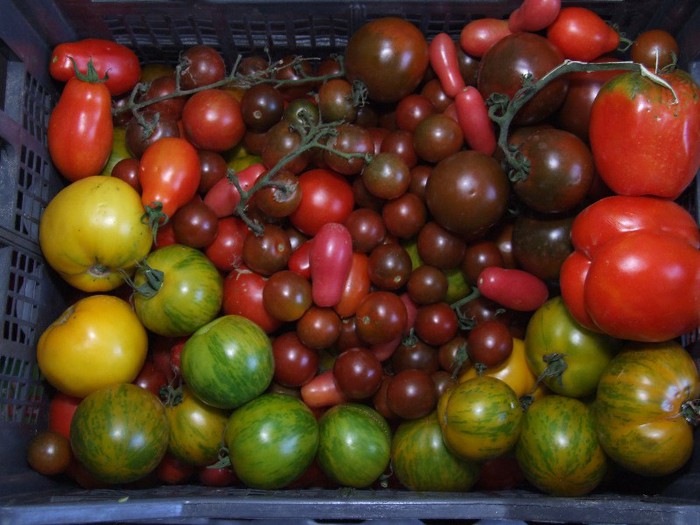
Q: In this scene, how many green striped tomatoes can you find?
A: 11